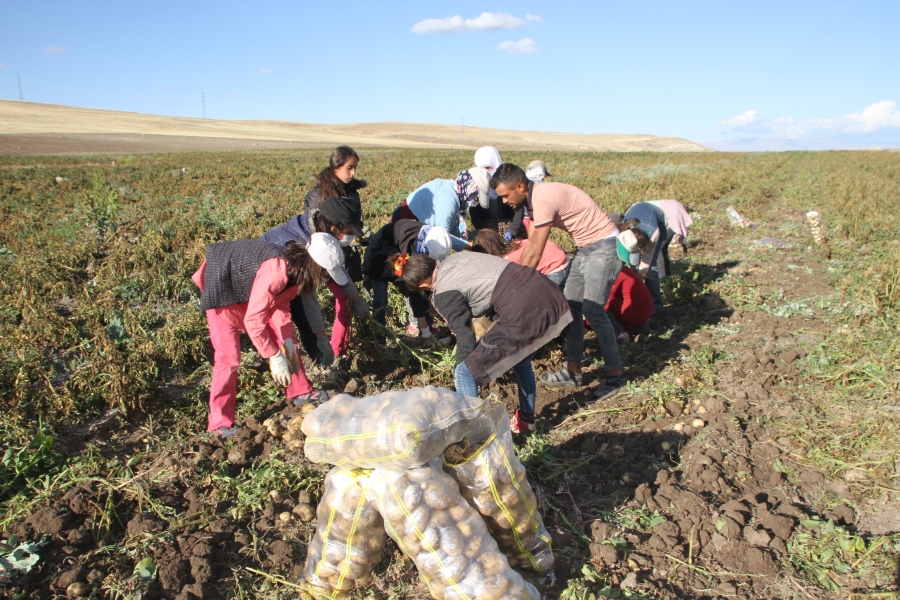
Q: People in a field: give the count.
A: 13